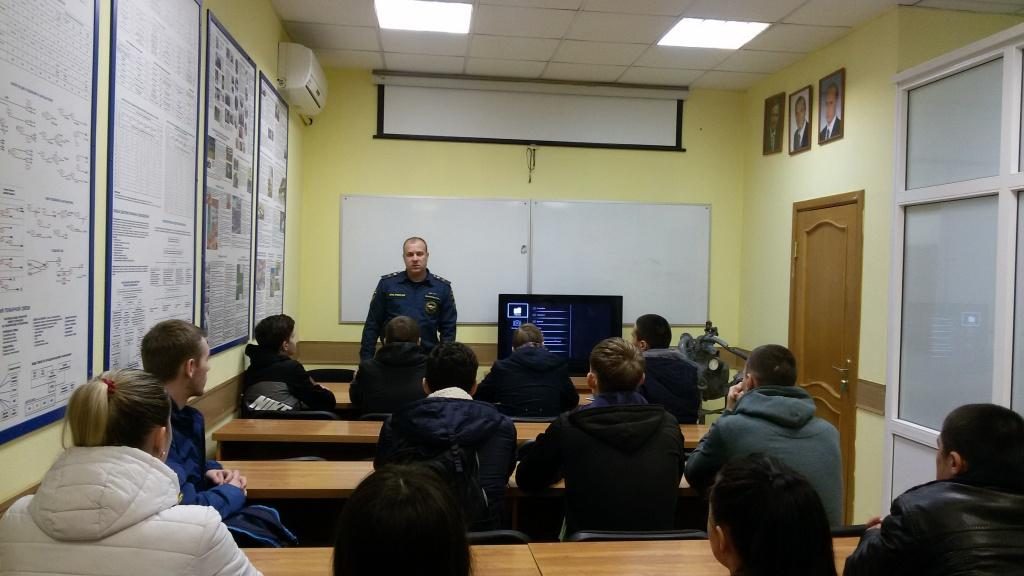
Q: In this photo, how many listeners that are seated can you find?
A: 12